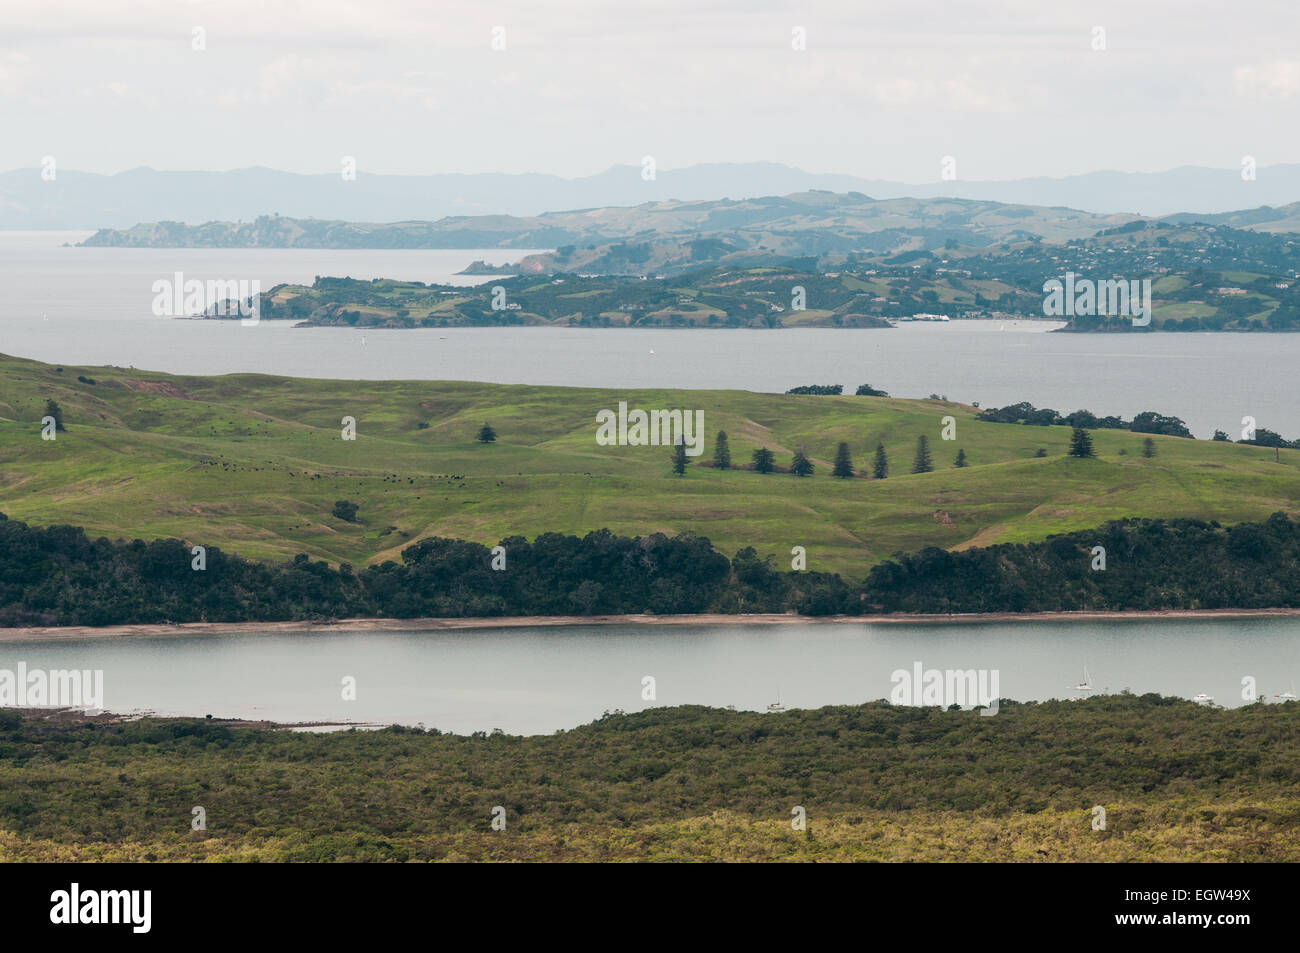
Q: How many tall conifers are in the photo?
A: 12